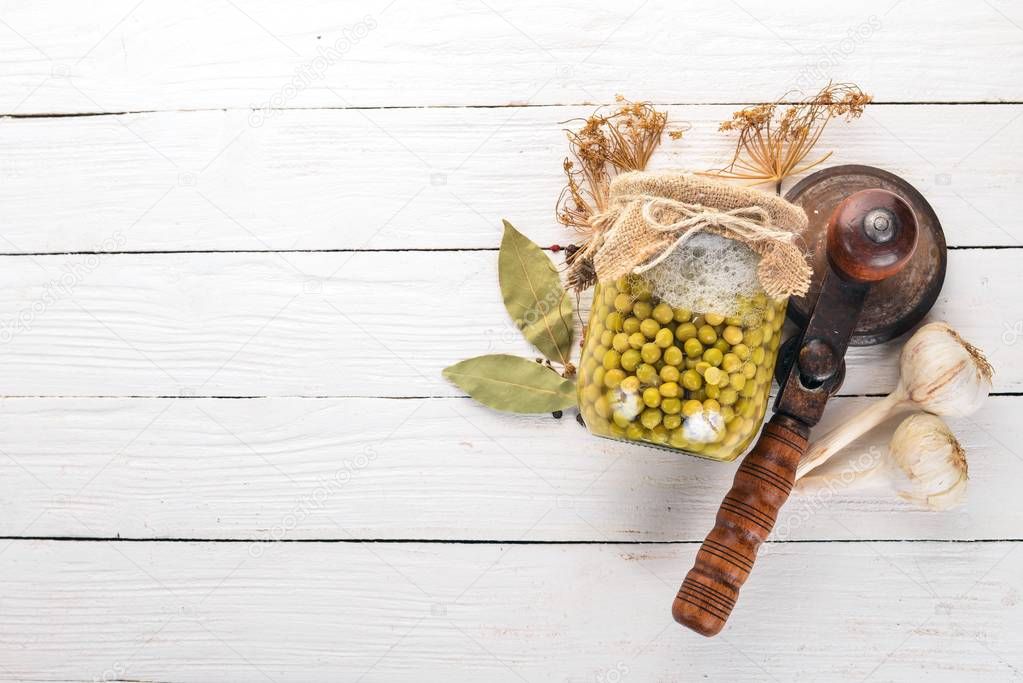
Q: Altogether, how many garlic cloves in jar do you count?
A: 2